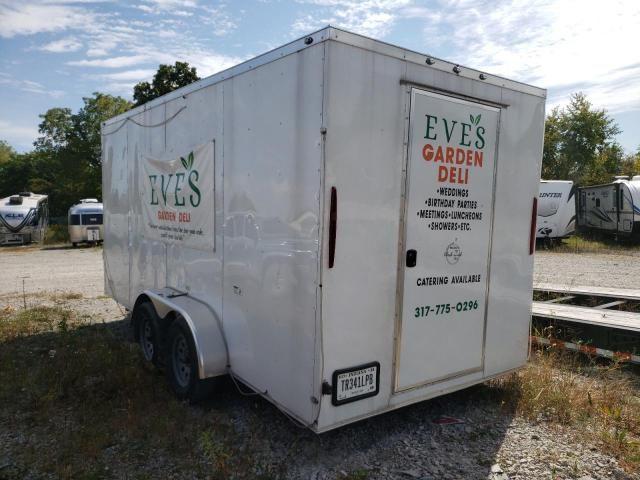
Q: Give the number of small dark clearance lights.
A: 4